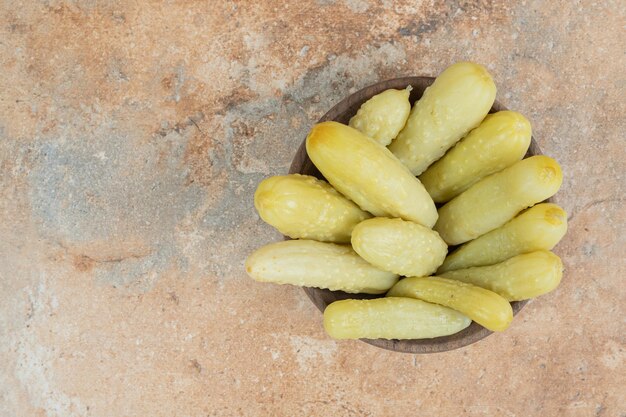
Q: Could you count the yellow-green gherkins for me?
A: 12